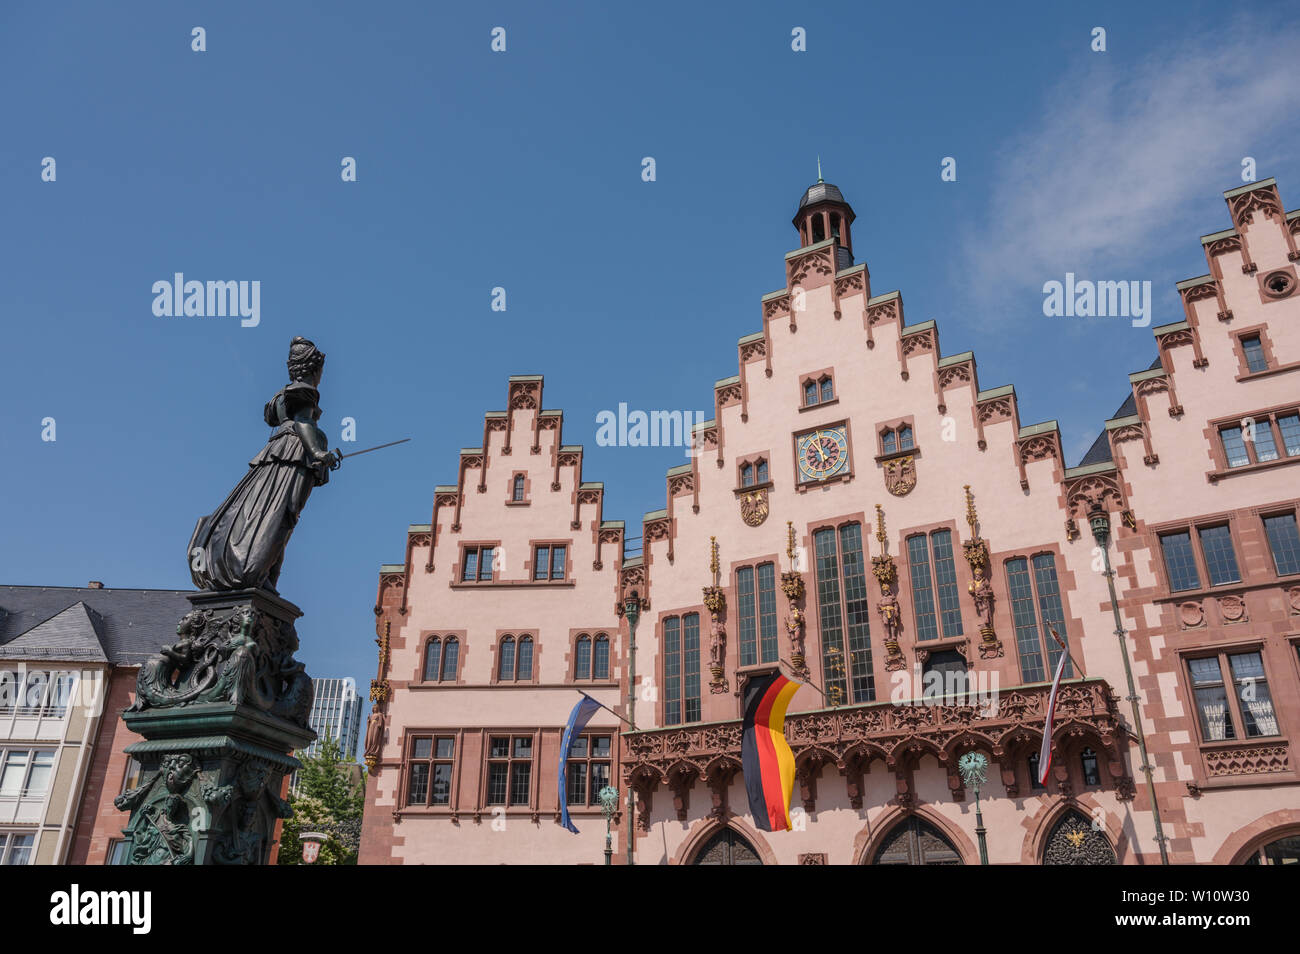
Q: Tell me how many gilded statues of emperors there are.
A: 4